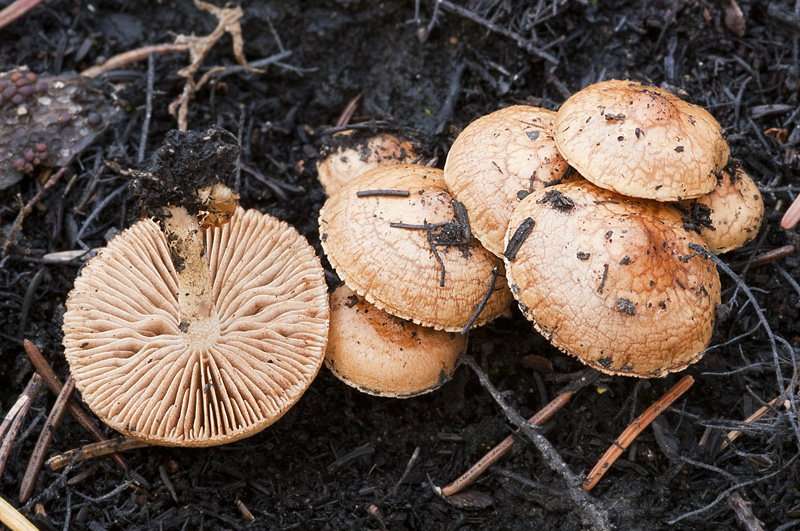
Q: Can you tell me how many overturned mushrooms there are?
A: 1